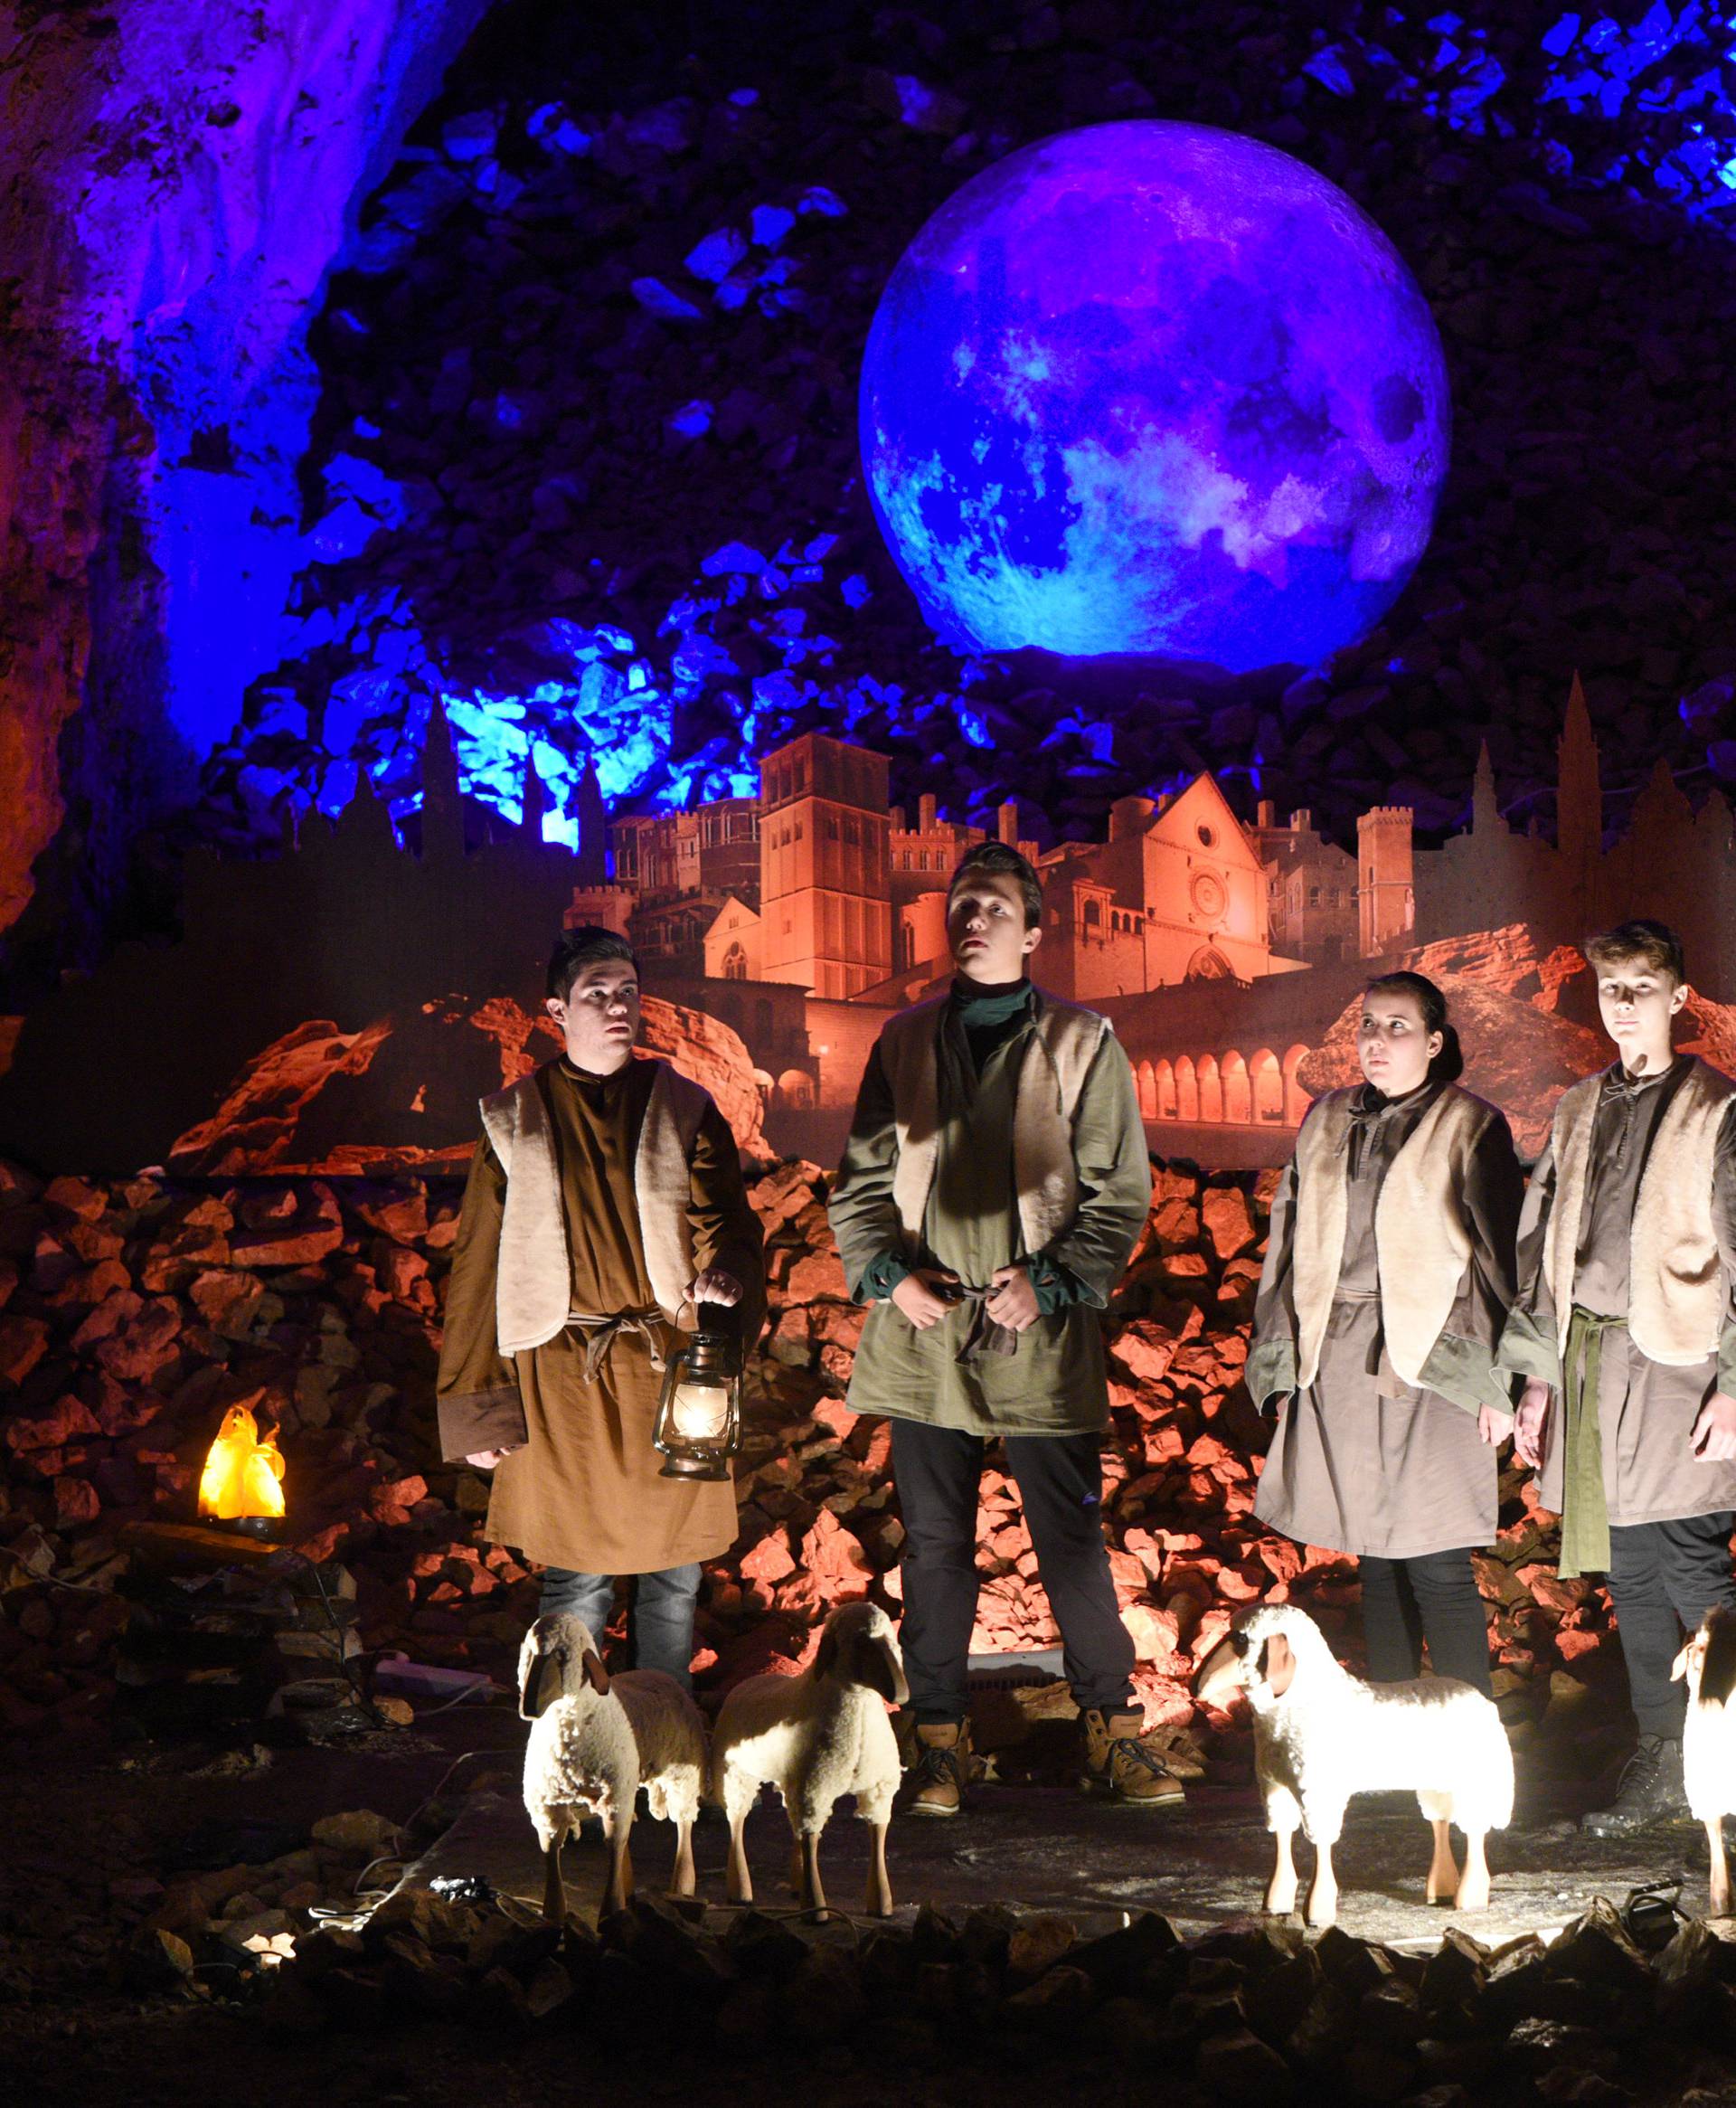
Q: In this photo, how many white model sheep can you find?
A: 4